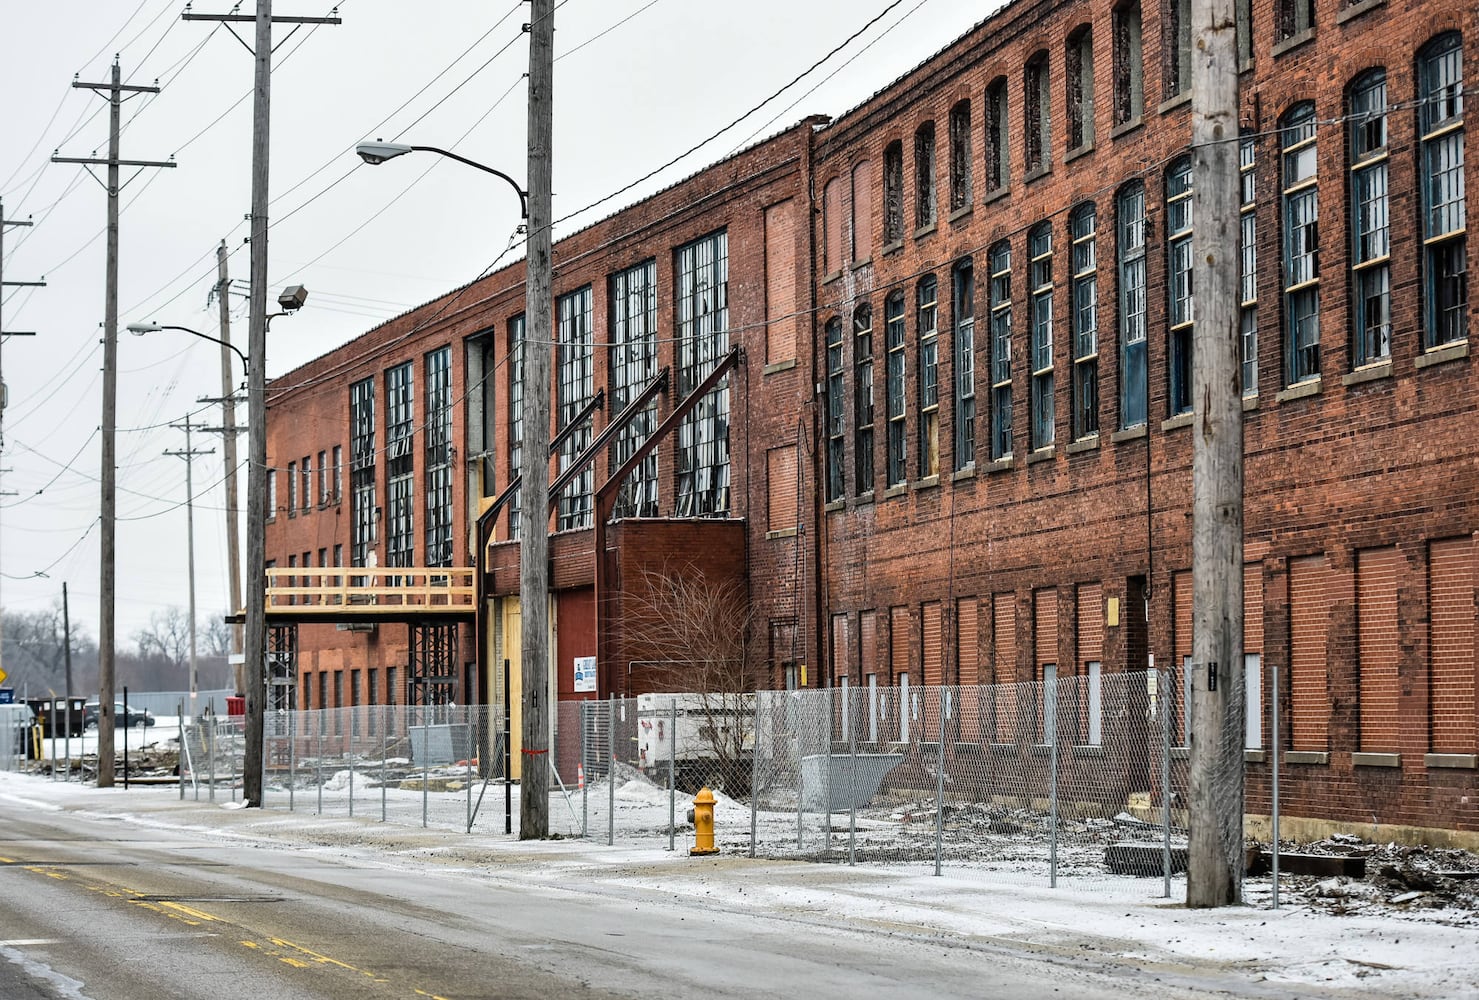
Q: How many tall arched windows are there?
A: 14